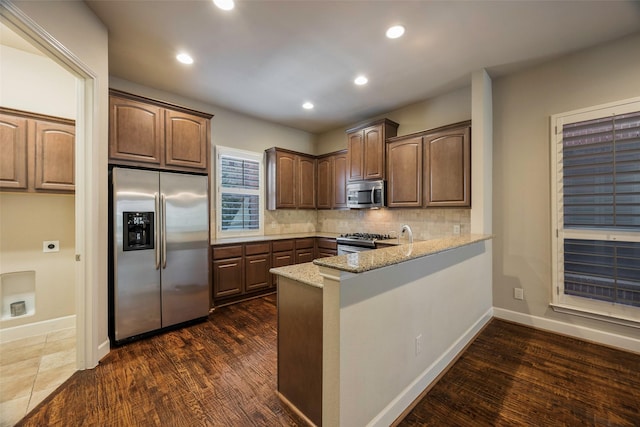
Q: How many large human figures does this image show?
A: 0